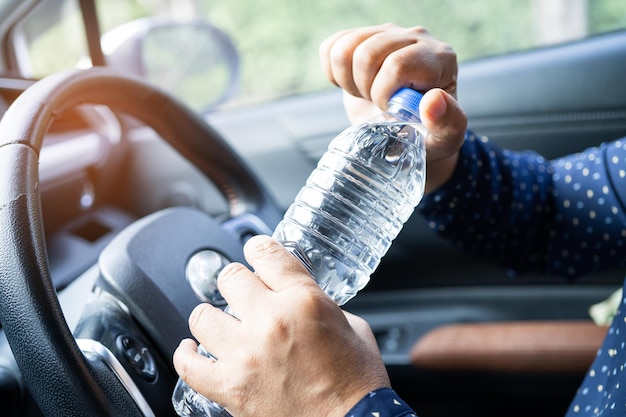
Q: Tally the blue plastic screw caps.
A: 1